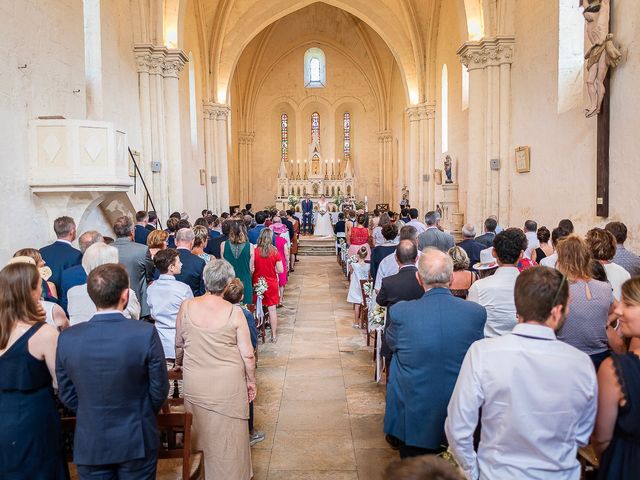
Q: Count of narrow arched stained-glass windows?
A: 3